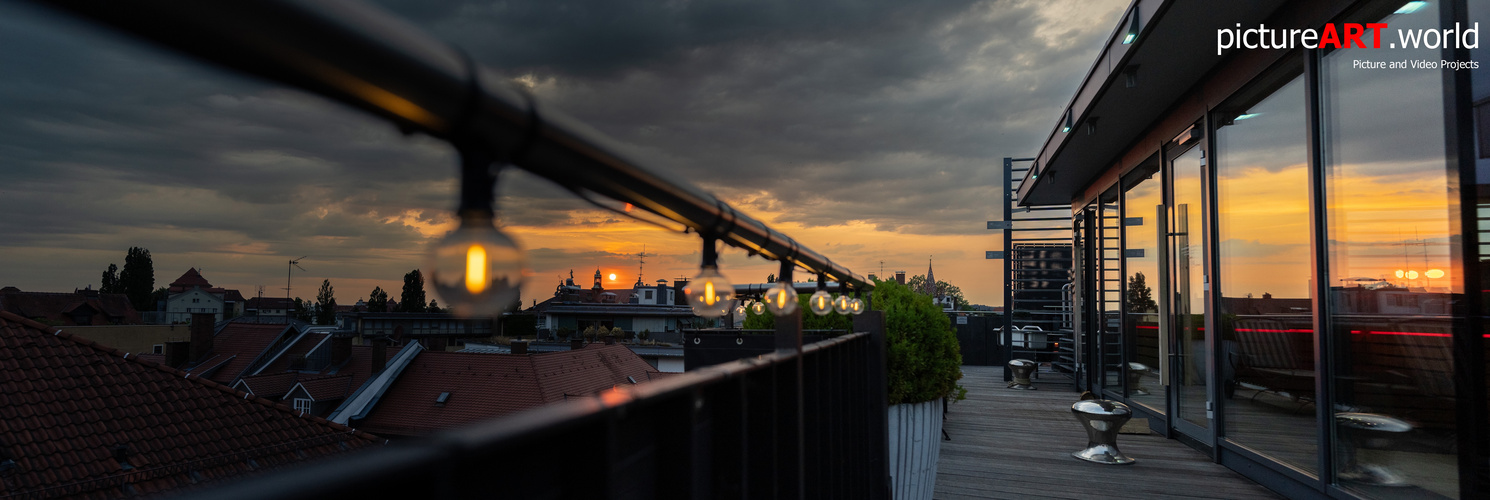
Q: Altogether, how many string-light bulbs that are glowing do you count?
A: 8